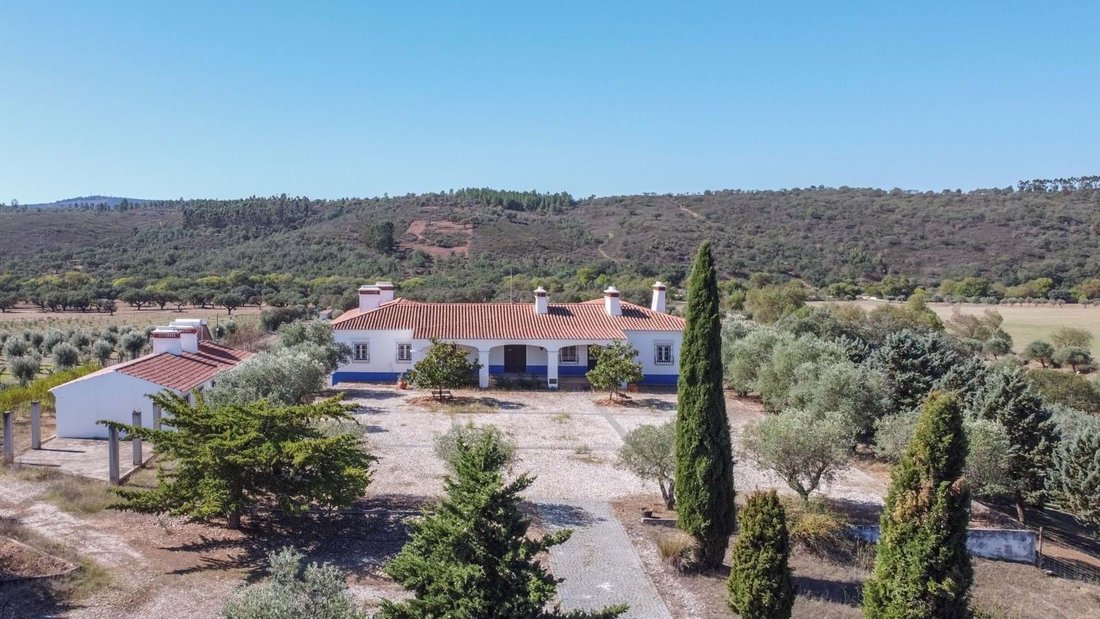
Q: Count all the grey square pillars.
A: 5